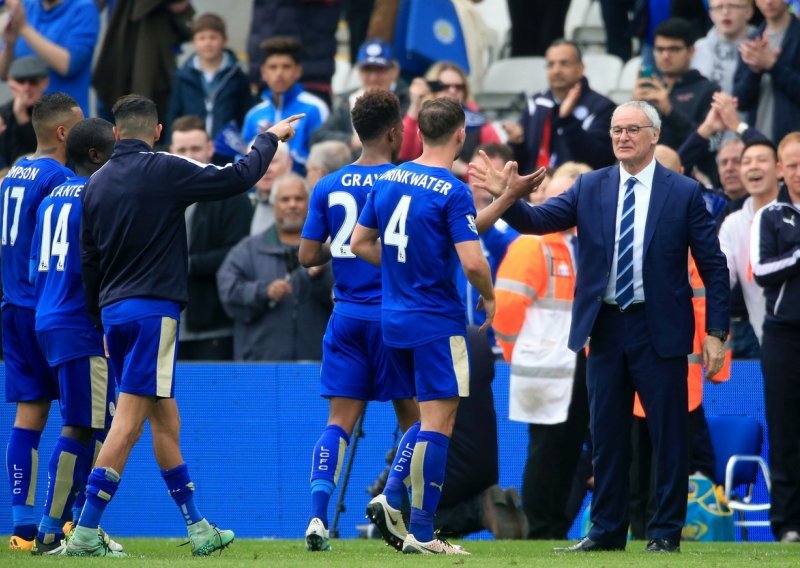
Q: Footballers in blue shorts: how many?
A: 5